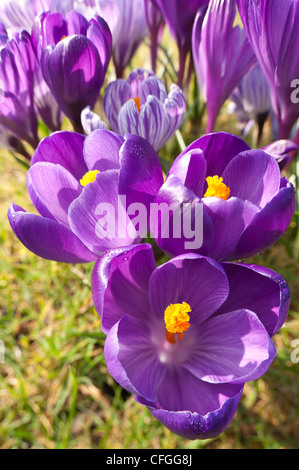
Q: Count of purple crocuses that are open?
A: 3